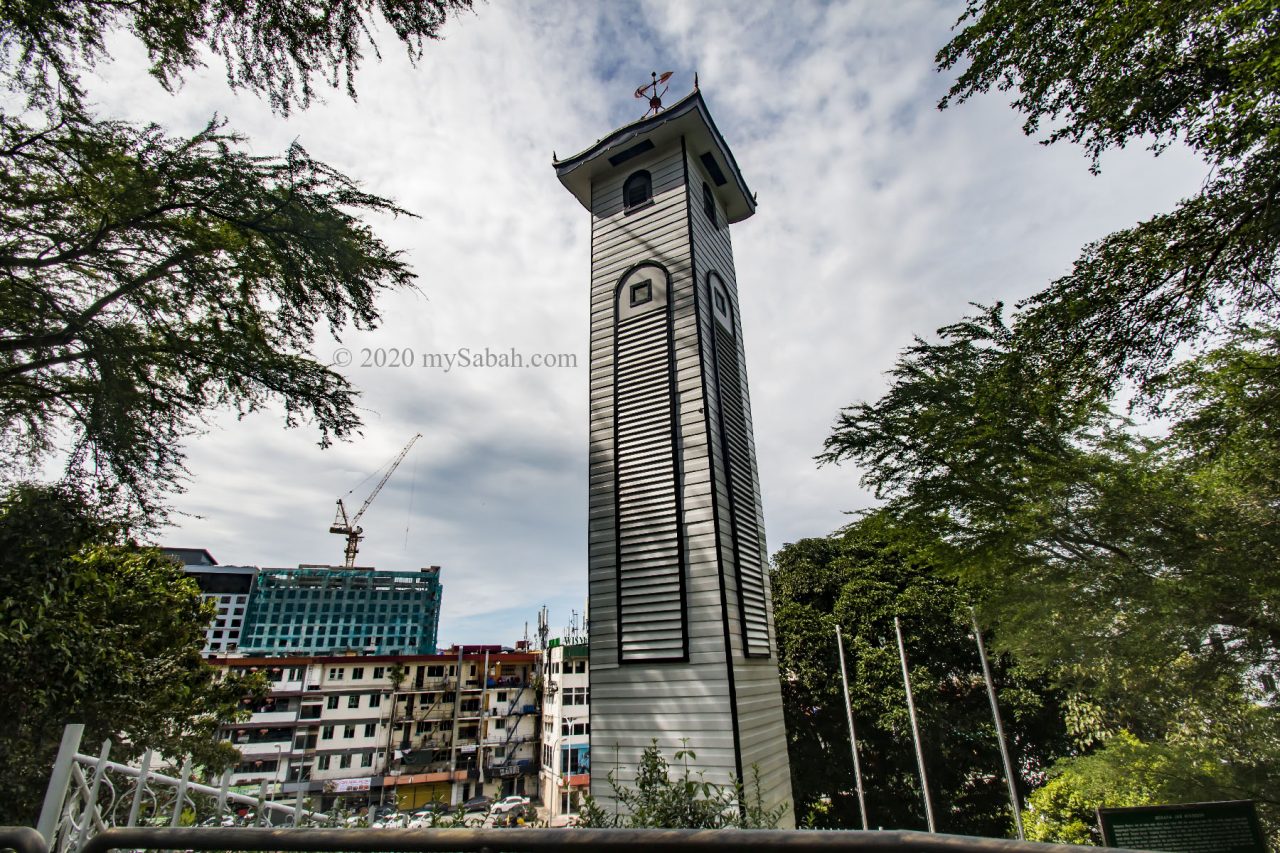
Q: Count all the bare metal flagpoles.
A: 3